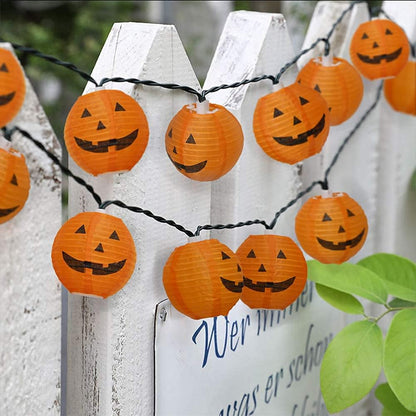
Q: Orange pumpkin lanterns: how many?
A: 12